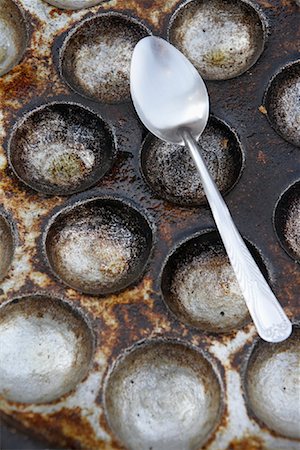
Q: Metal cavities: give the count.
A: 14